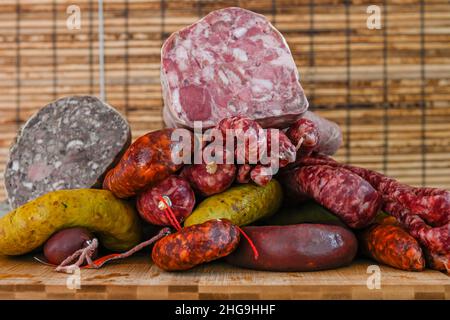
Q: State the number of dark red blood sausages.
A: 2